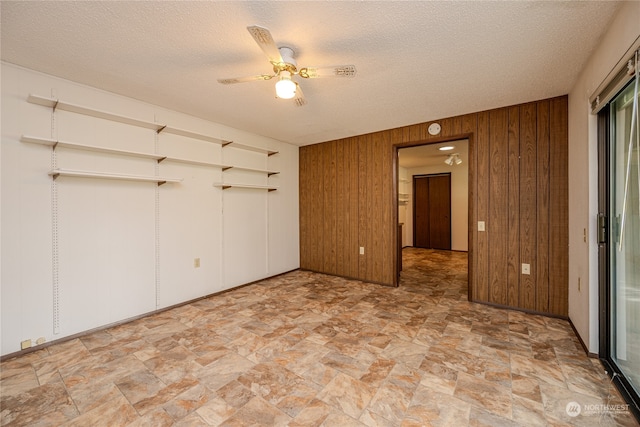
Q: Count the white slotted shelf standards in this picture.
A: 4